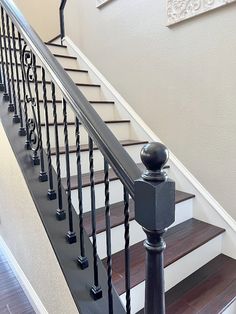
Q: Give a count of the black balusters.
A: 15